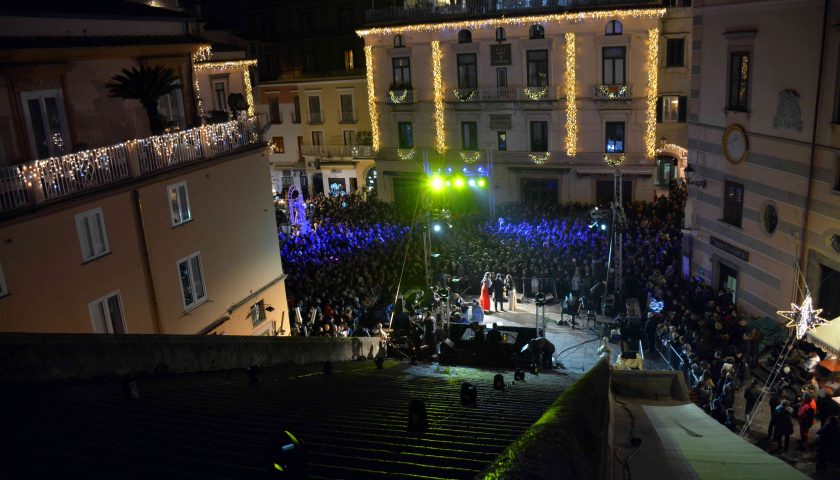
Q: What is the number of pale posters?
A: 0